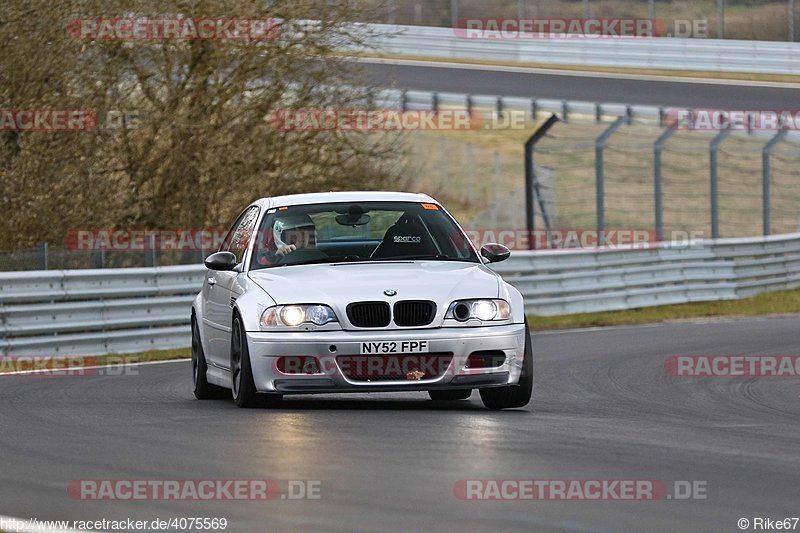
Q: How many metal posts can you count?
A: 5